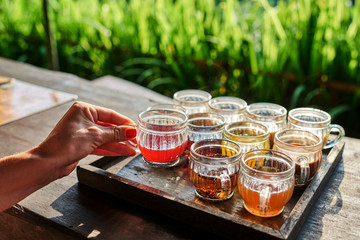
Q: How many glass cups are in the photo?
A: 11